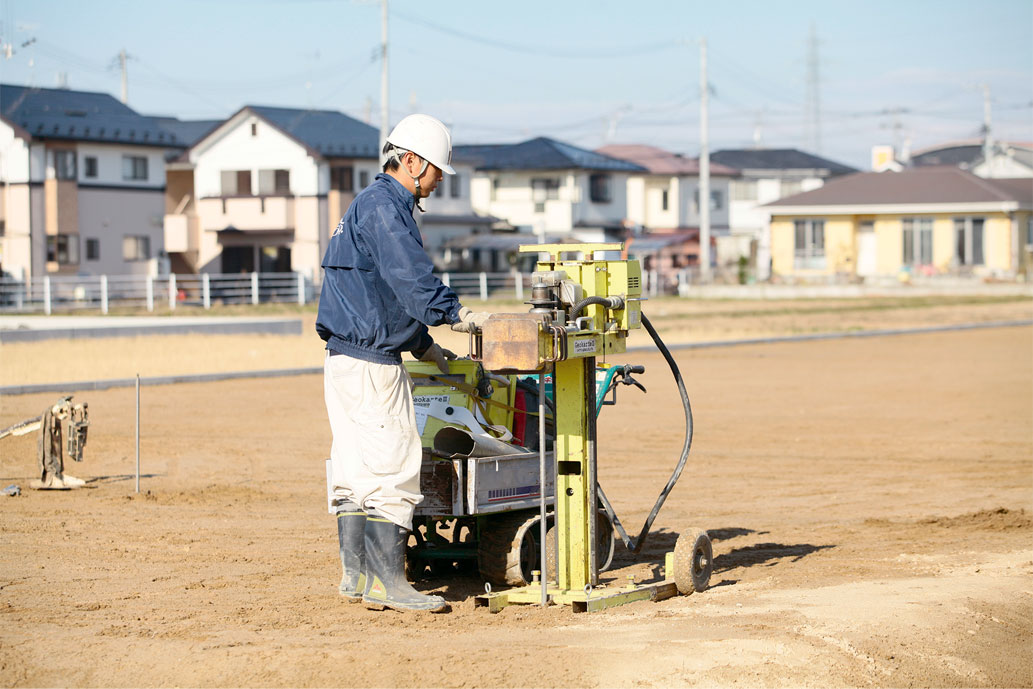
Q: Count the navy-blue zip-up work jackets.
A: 1